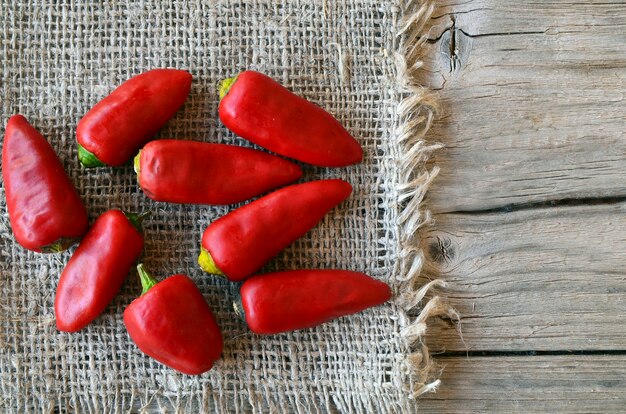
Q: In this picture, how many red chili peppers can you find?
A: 8